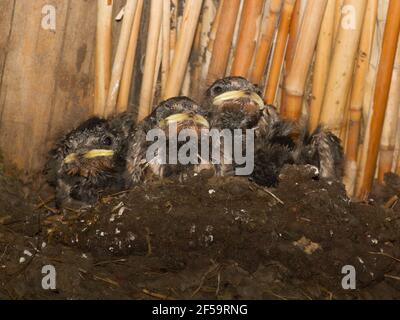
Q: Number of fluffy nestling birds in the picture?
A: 3